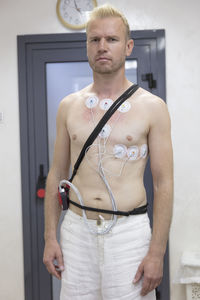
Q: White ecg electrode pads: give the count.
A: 7